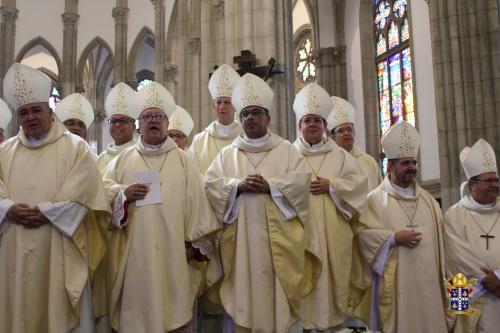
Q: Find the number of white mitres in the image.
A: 12